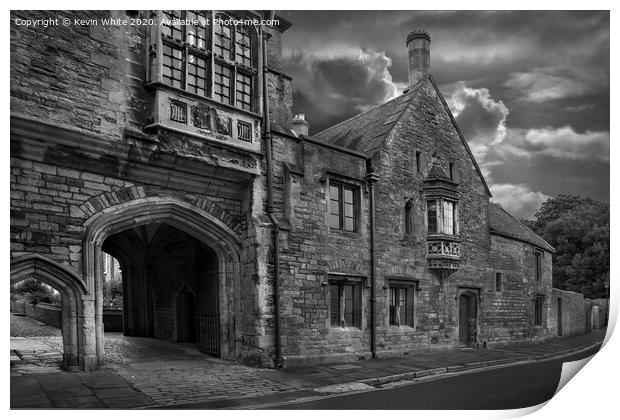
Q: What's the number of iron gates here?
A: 1